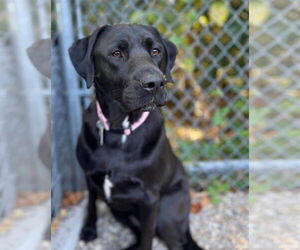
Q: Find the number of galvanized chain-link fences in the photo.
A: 1